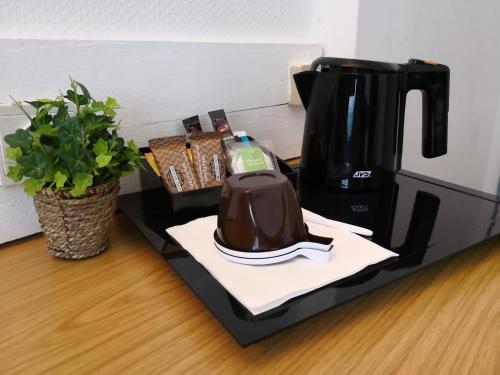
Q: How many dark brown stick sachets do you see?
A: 2